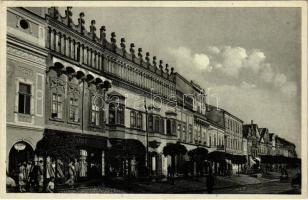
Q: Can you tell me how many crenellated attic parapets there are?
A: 1